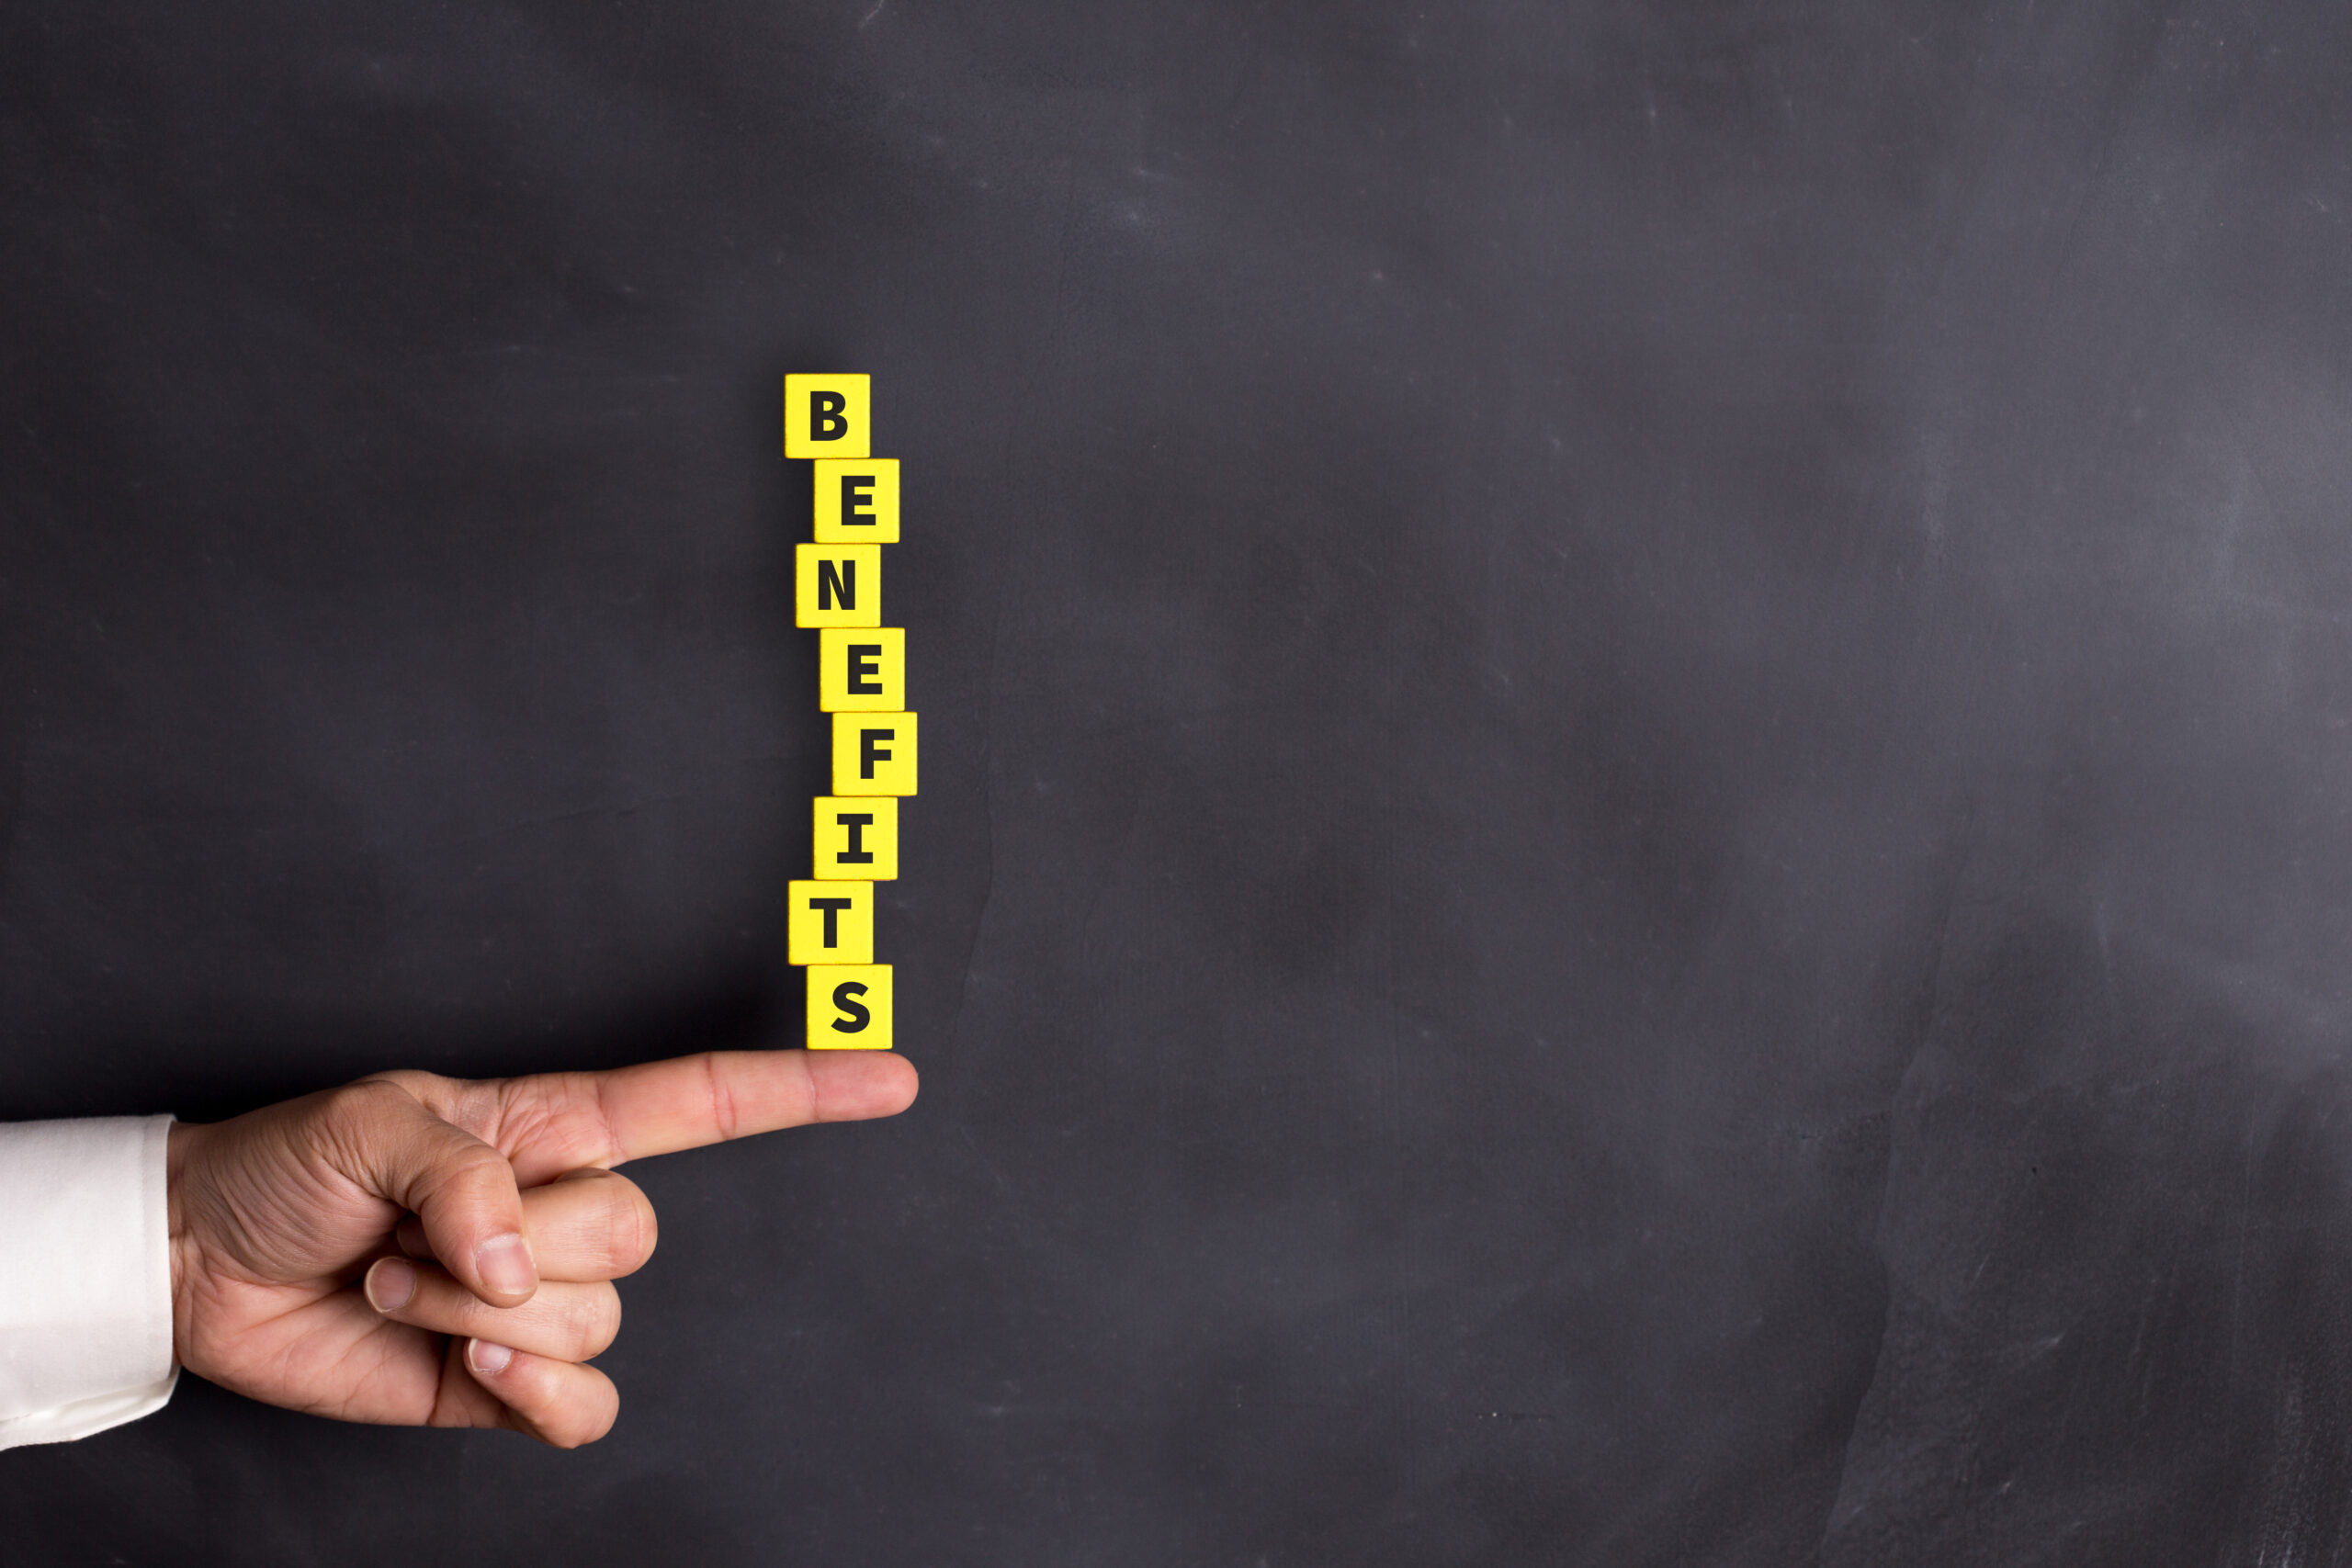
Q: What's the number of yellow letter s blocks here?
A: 1